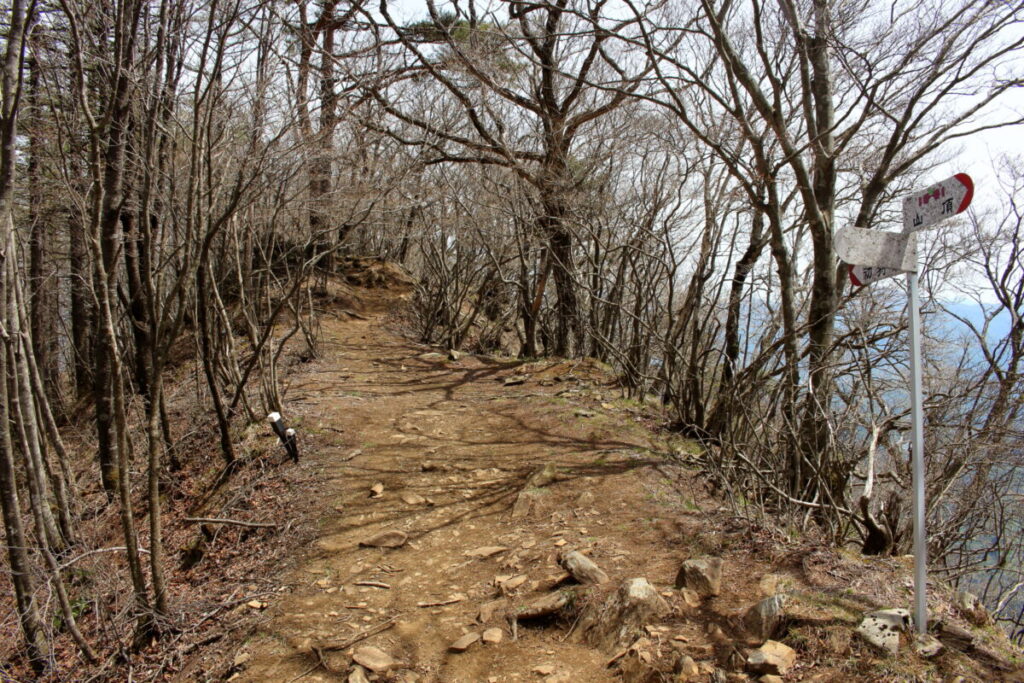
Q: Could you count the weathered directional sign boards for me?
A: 3